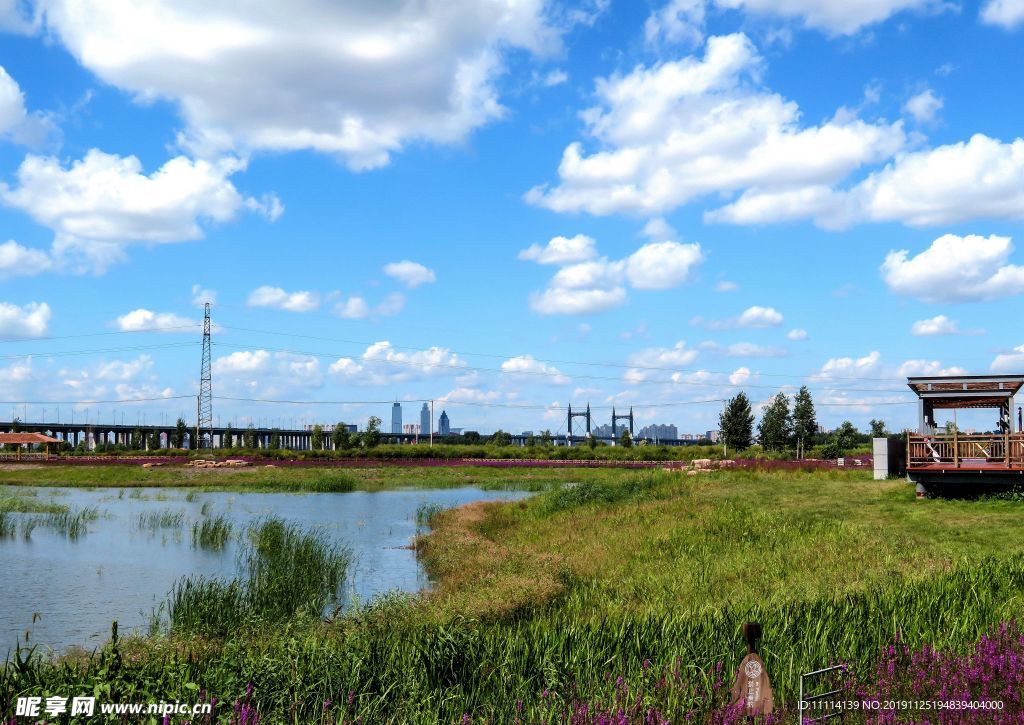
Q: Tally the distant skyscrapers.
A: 3